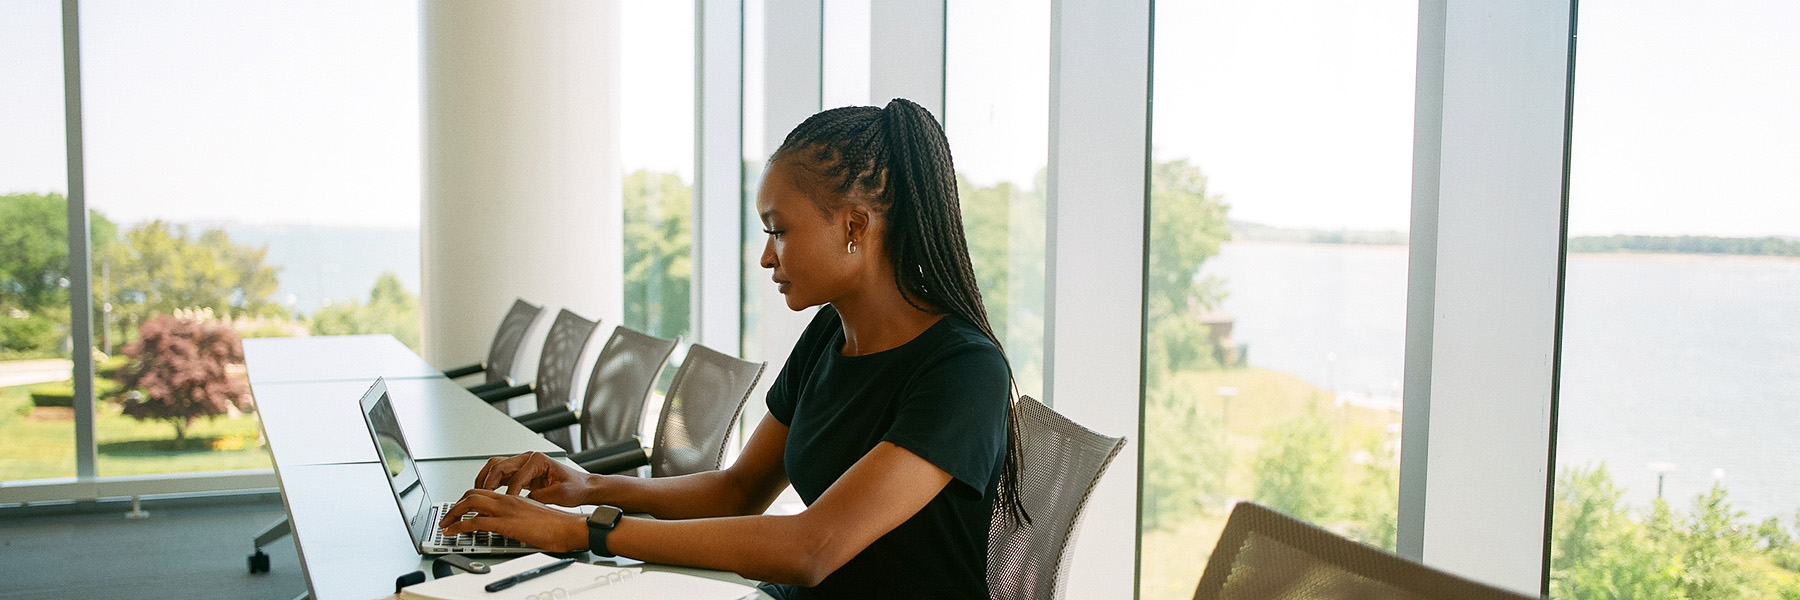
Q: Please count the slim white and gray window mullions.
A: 6